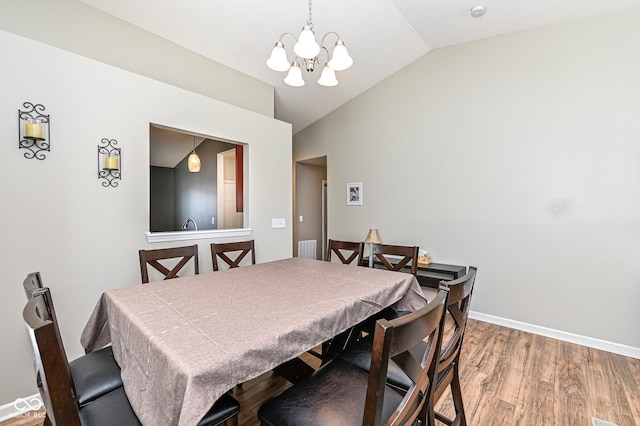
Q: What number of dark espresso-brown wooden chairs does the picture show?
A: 8